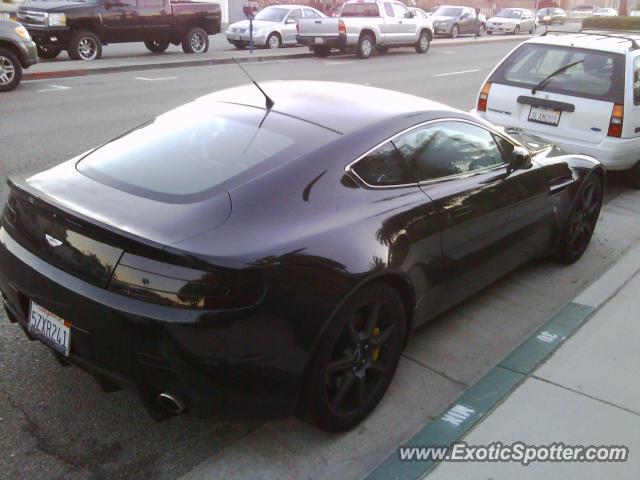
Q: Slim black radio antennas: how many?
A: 1